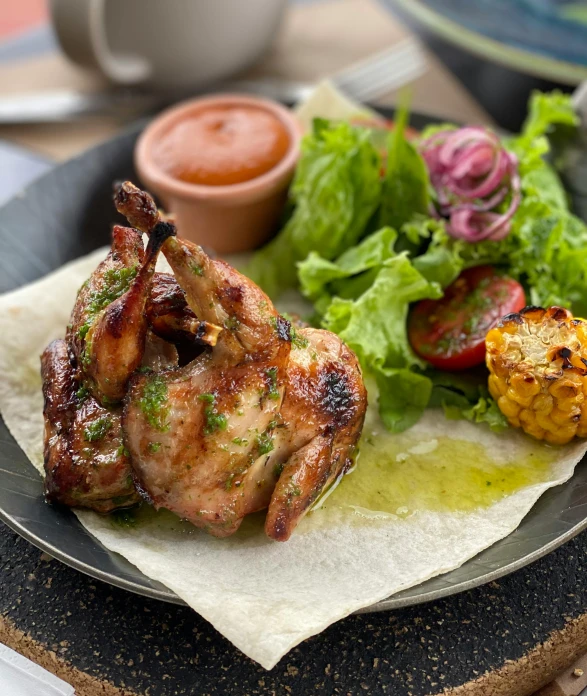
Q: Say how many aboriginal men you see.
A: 0